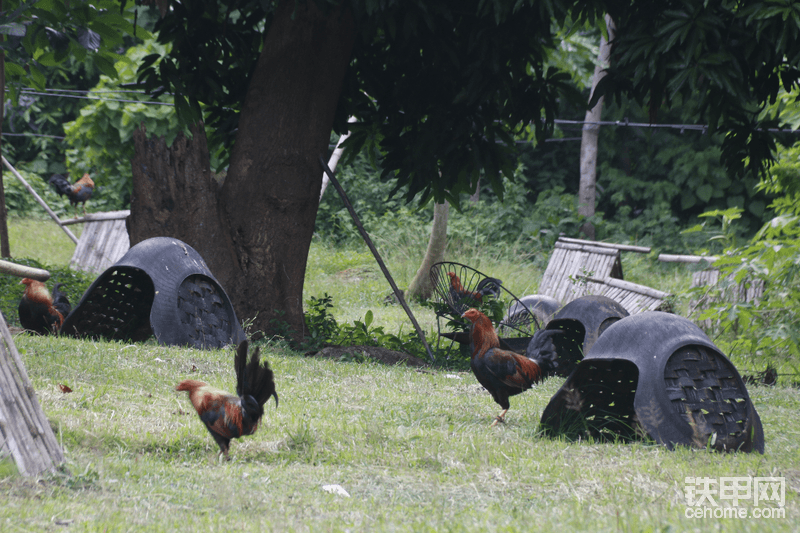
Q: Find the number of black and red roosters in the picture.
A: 5